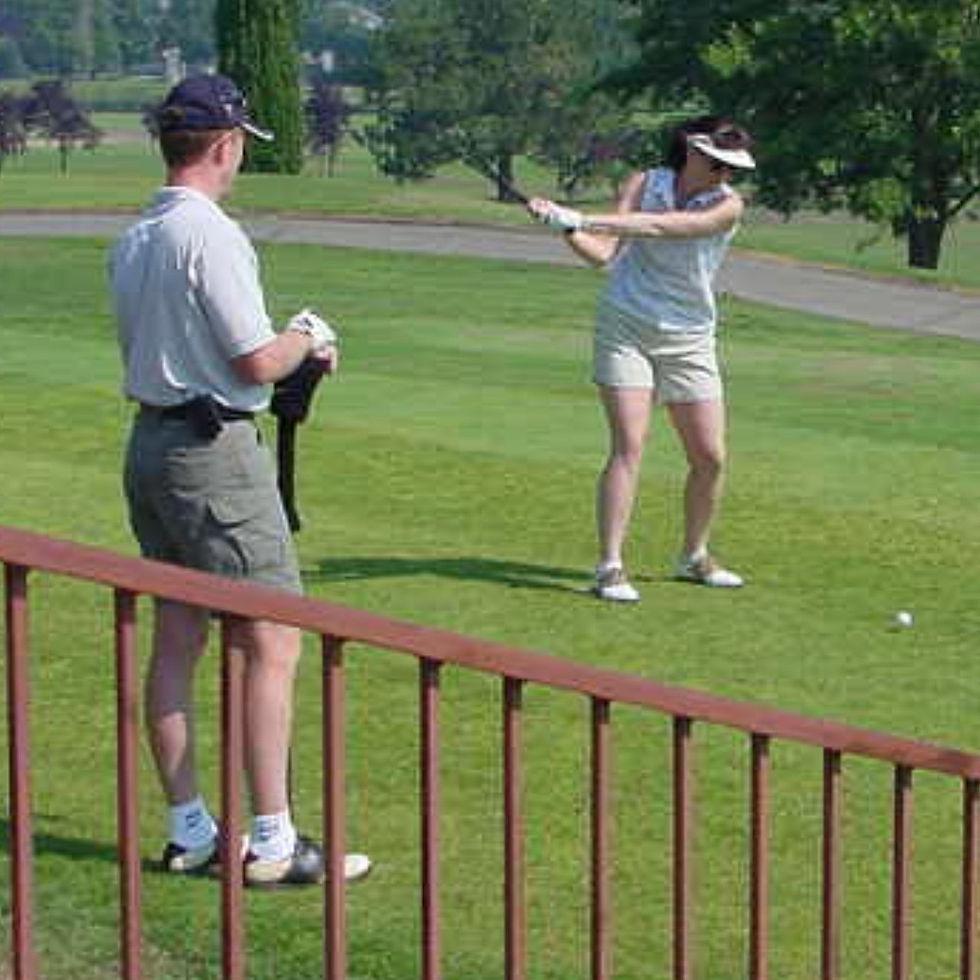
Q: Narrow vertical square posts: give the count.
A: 12